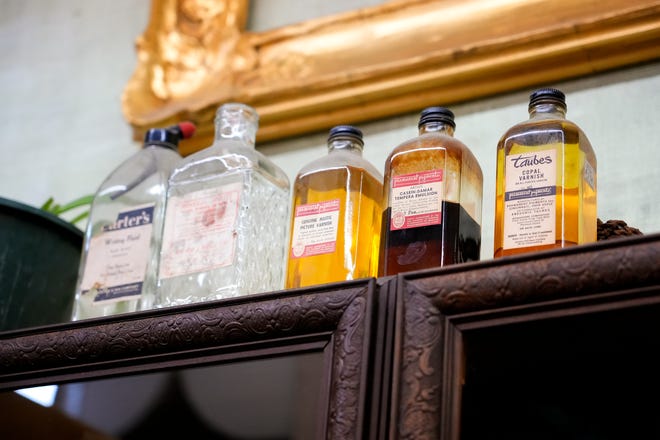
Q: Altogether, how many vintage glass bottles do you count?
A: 5